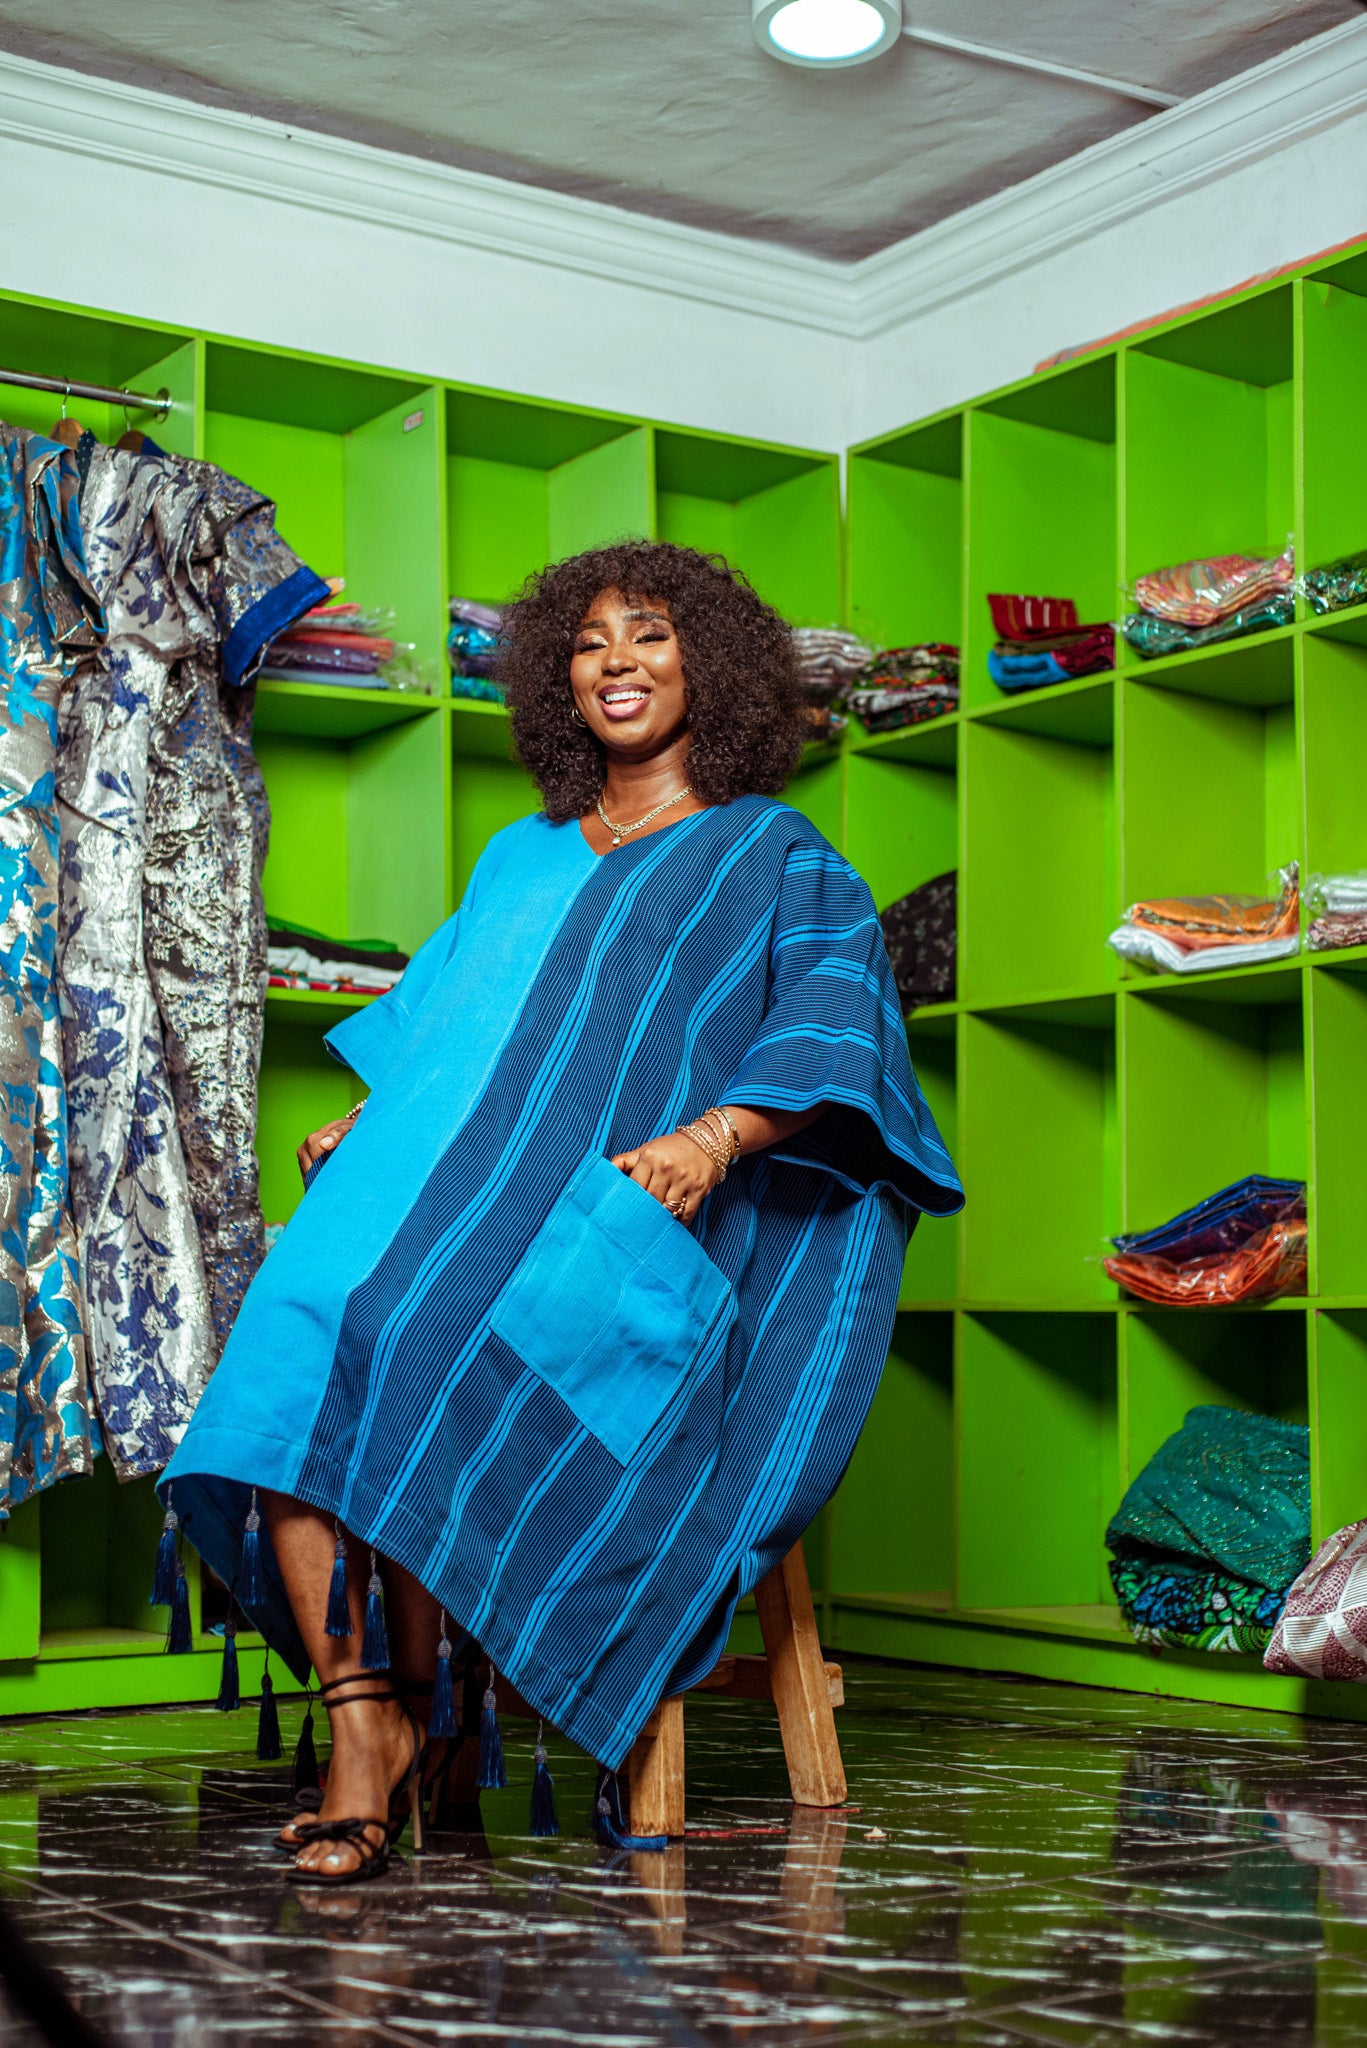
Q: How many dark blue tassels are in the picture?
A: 12